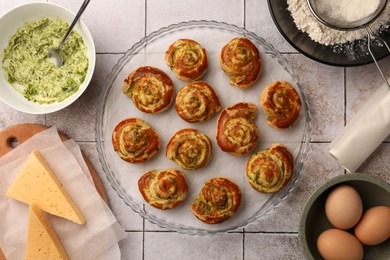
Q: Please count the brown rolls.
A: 11